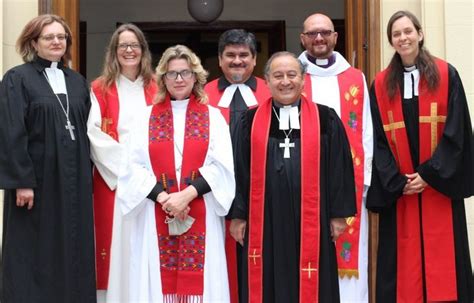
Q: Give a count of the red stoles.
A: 6